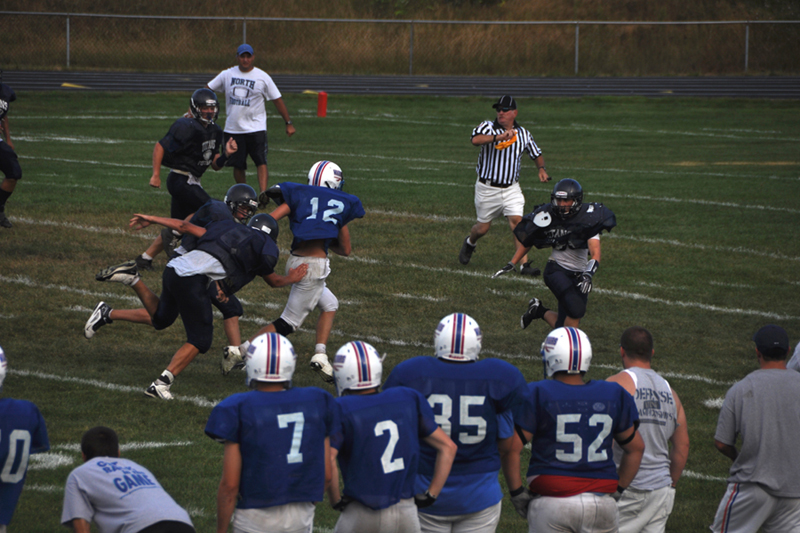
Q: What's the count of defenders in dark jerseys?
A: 5